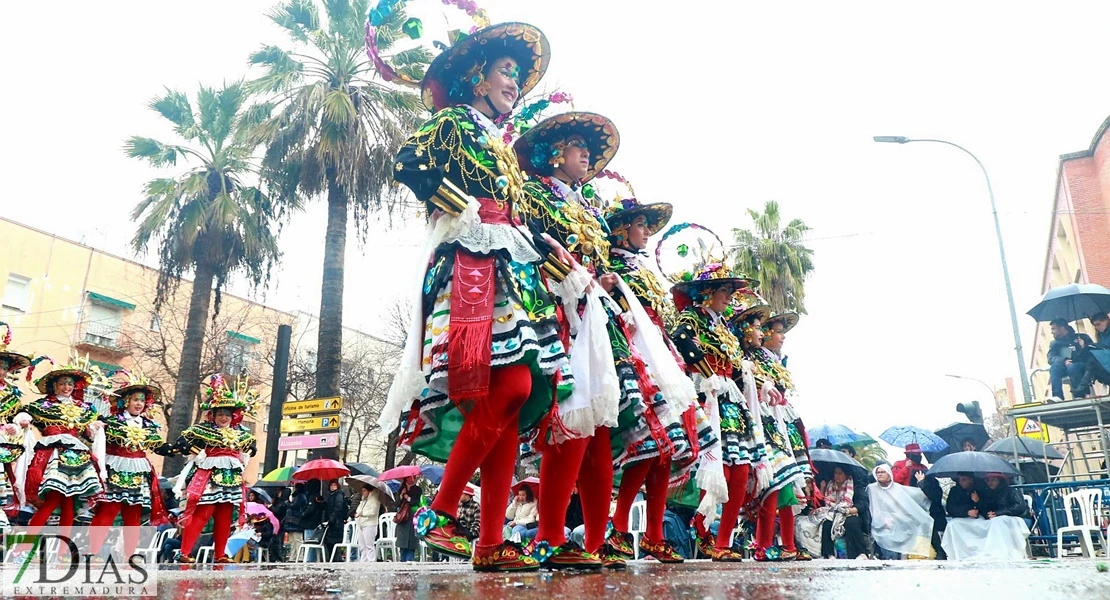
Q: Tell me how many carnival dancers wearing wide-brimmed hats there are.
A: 10